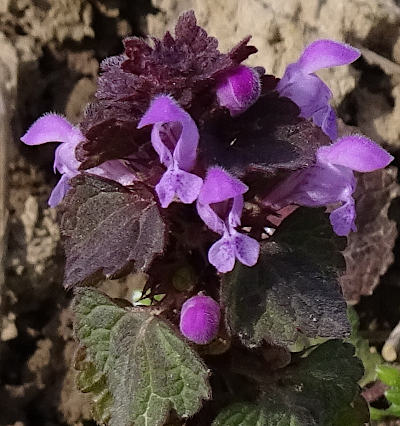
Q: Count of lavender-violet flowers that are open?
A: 5